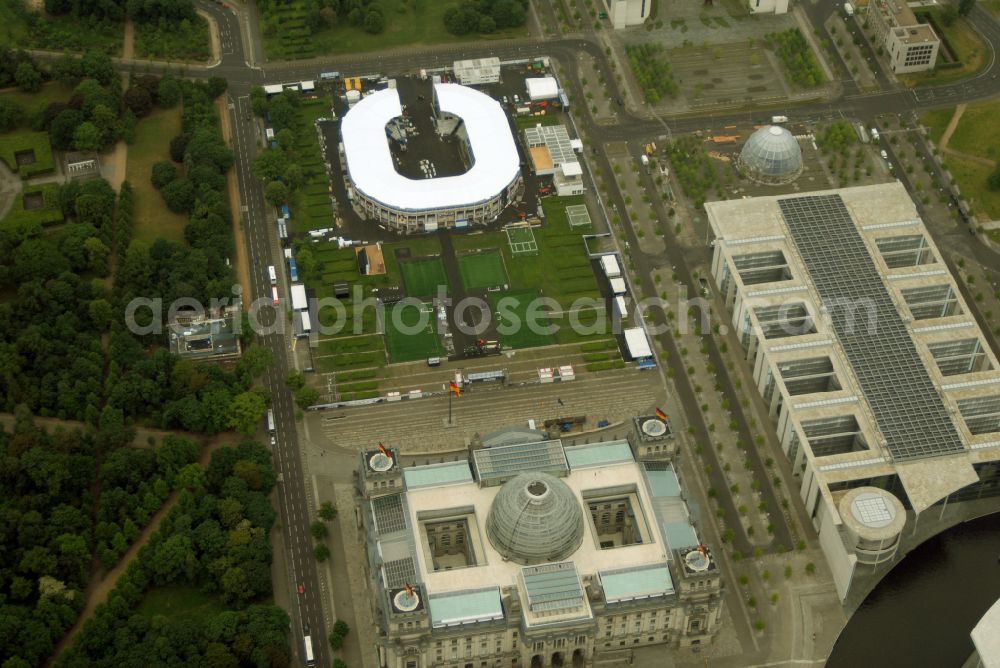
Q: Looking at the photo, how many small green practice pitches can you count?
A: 4